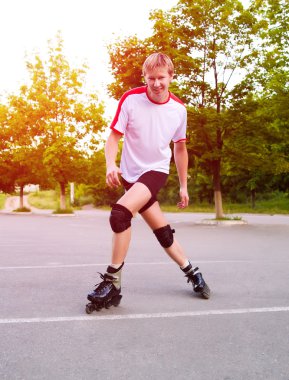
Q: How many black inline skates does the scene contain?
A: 2